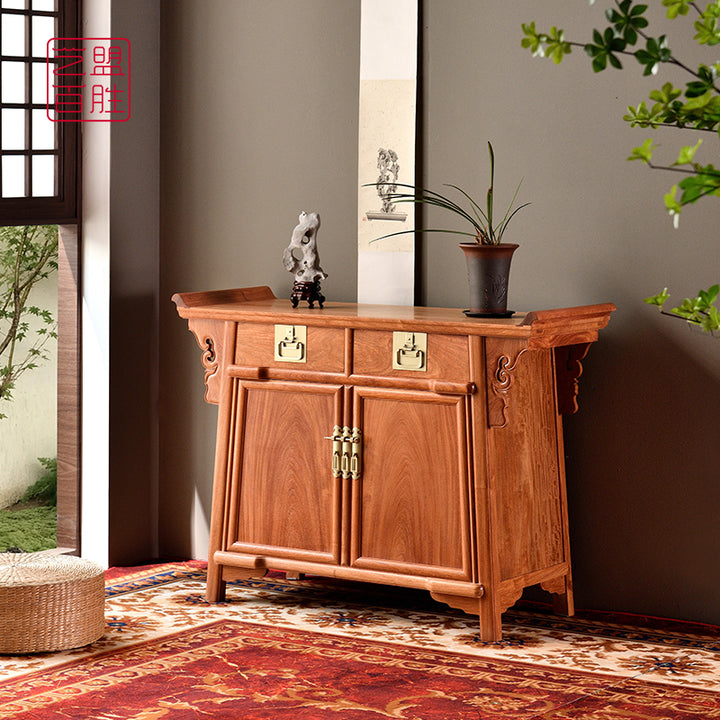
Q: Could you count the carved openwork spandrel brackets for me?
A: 3